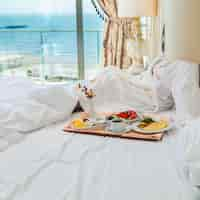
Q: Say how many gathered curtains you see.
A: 1